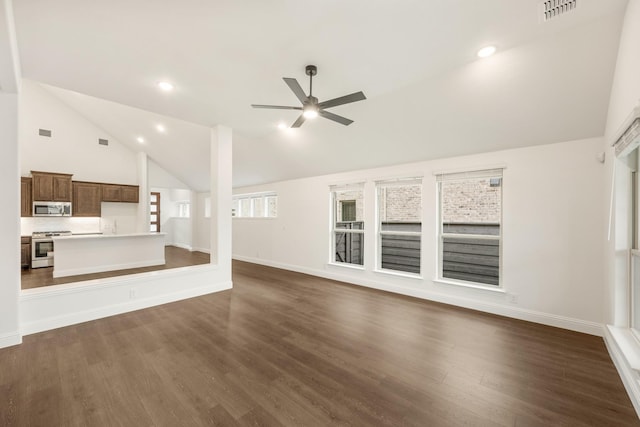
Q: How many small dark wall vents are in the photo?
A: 2